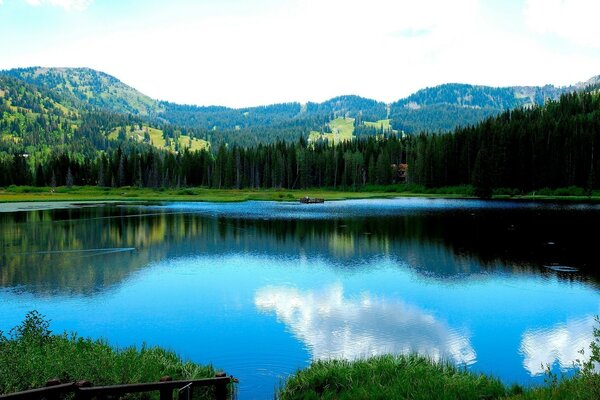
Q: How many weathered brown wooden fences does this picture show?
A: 1